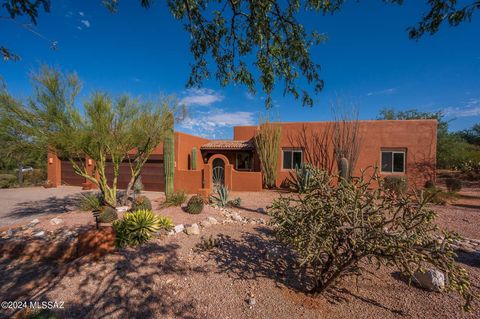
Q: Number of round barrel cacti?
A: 3